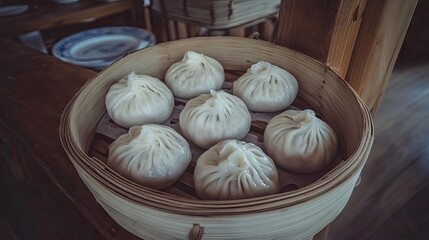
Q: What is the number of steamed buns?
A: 7